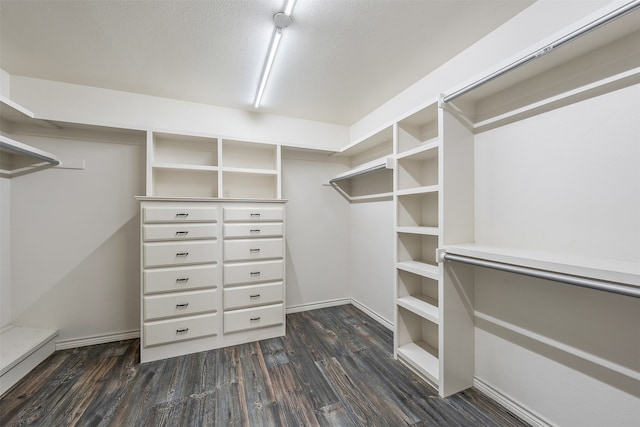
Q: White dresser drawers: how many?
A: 12